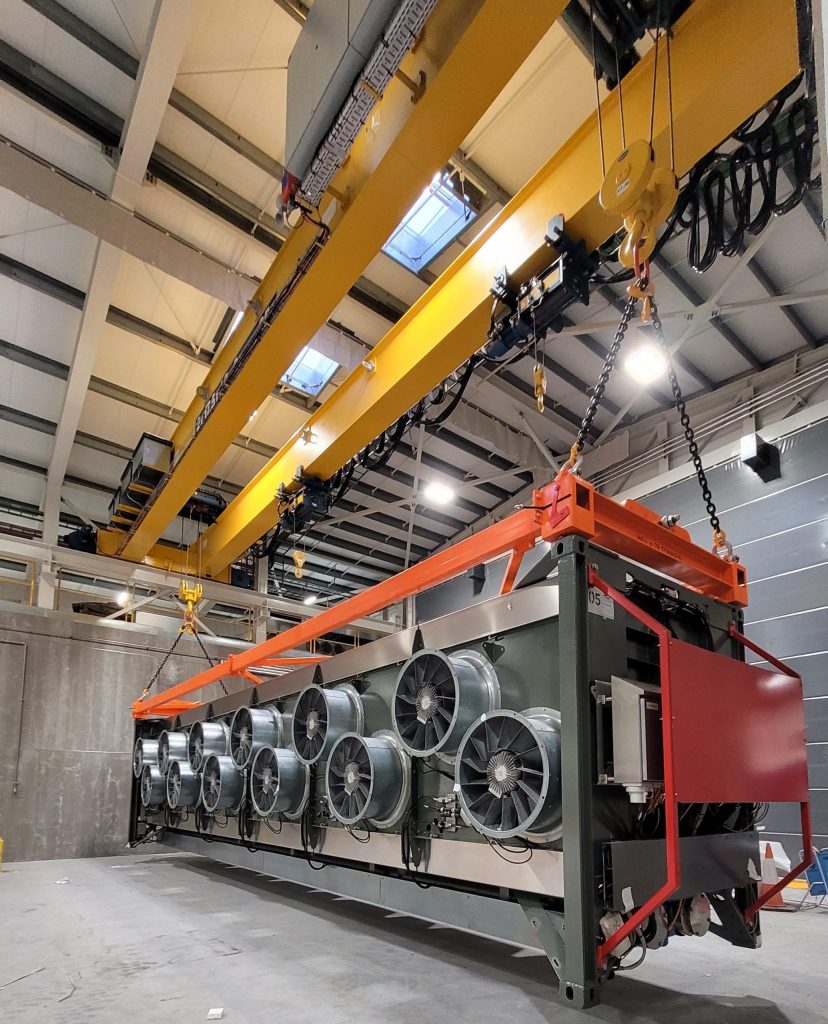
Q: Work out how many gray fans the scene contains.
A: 12